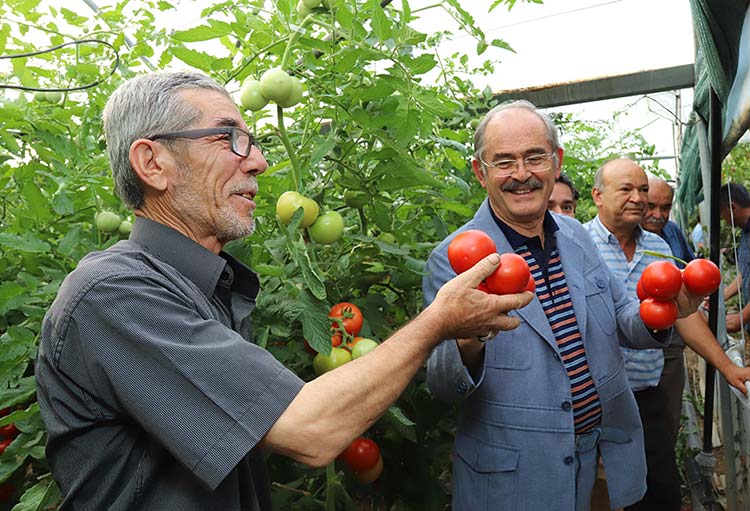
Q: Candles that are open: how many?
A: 0